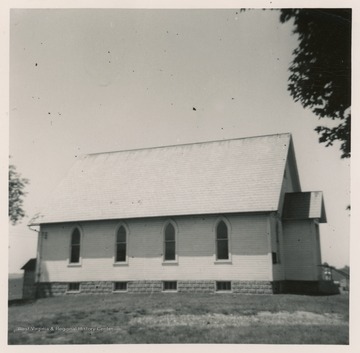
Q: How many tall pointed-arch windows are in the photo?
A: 4